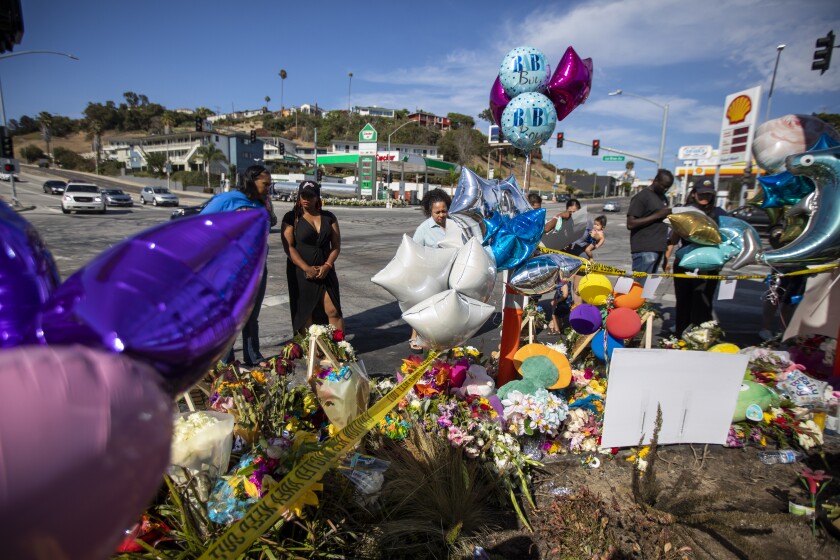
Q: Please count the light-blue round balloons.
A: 2